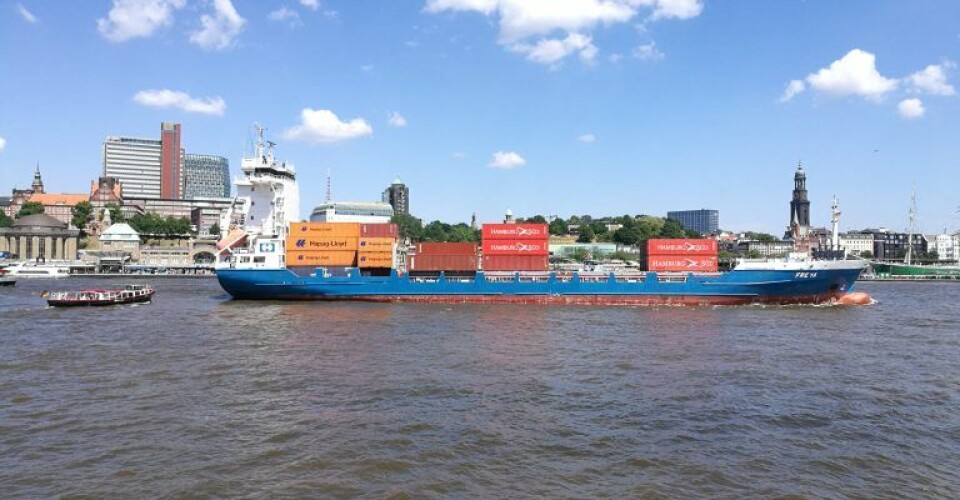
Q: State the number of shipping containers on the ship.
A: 13